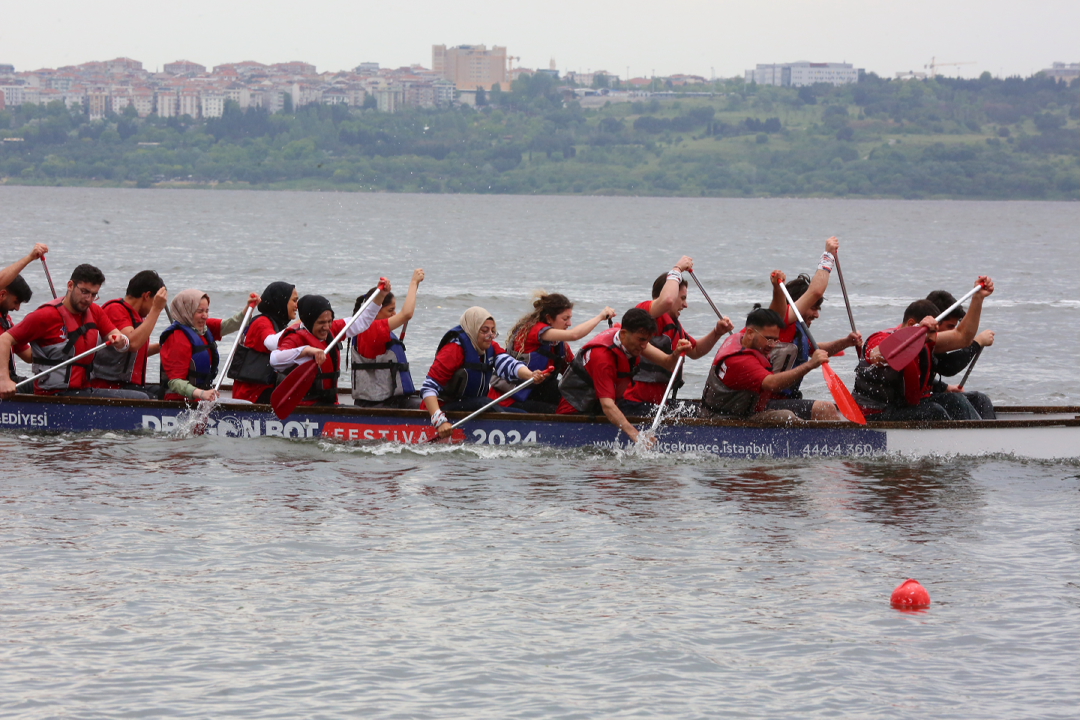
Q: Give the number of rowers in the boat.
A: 15